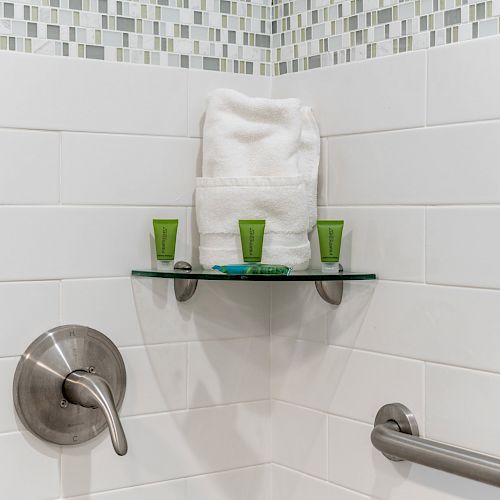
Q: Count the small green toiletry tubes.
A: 3